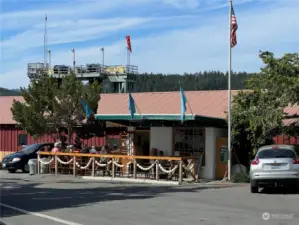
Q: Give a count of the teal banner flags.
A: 3